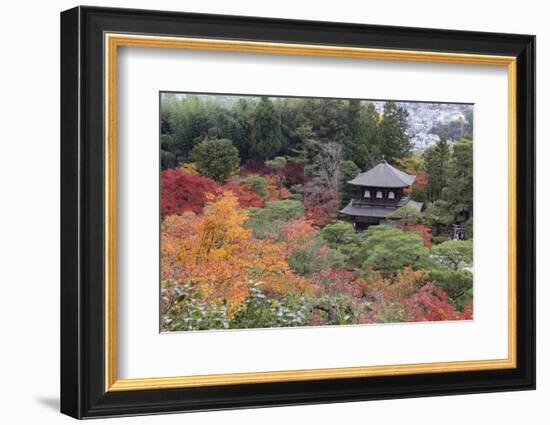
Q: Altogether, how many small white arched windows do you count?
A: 3